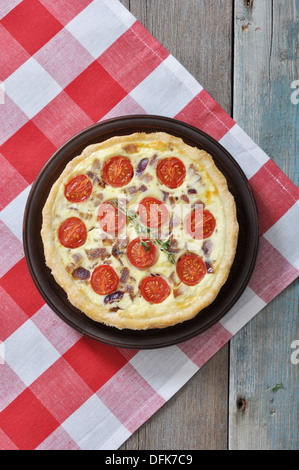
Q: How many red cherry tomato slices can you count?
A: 11